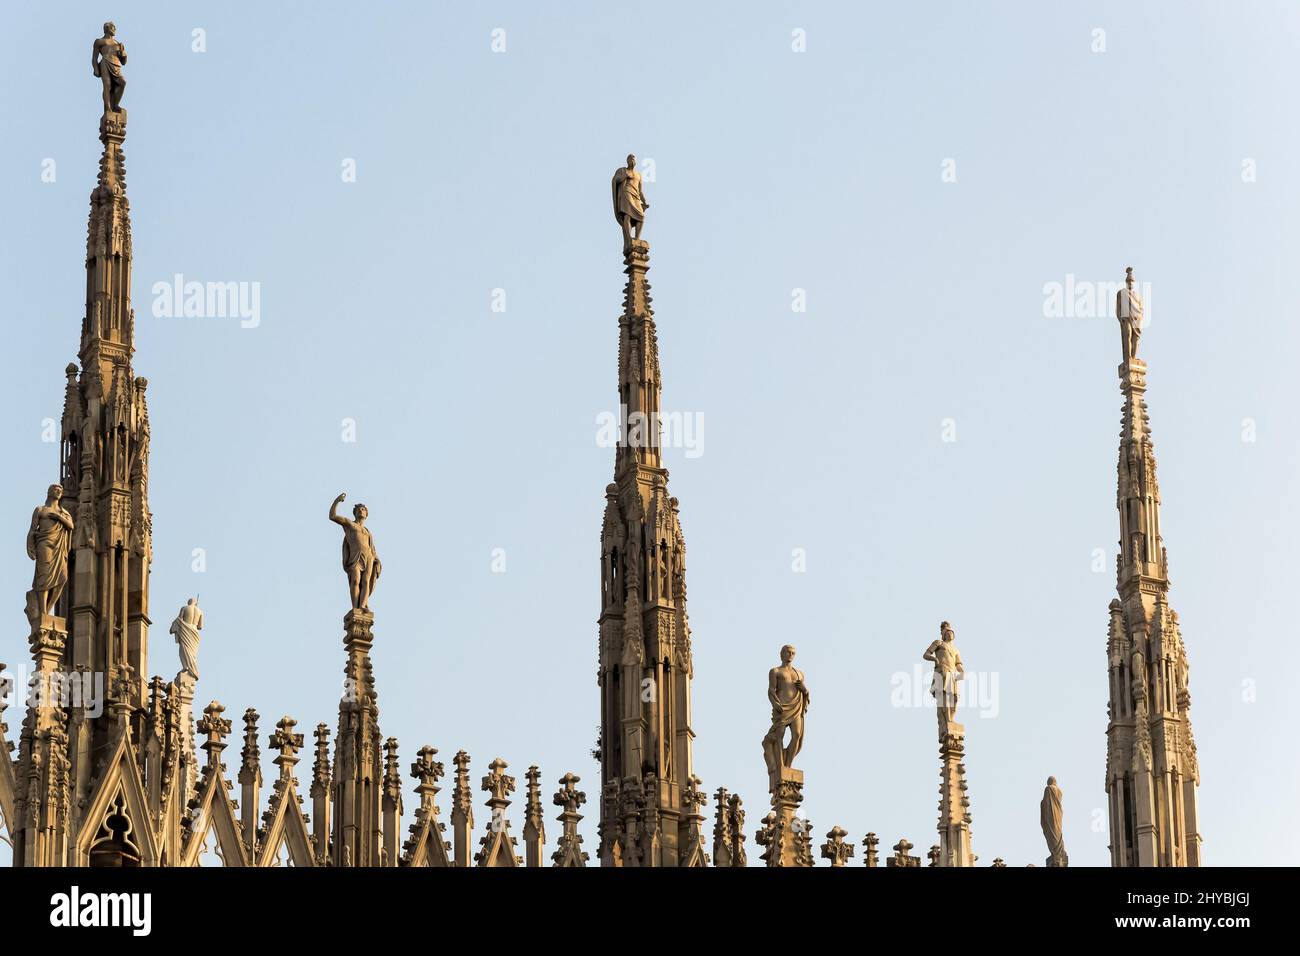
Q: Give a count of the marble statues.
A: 9